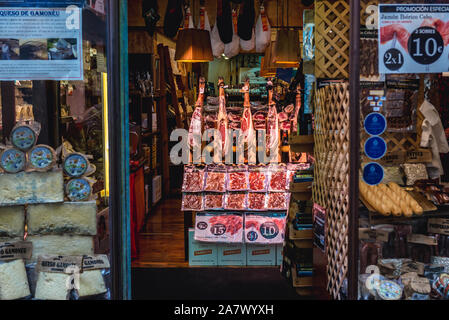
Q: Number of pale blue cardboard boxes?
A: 4